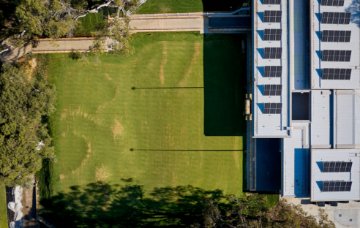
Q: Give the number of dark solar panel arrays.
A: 14